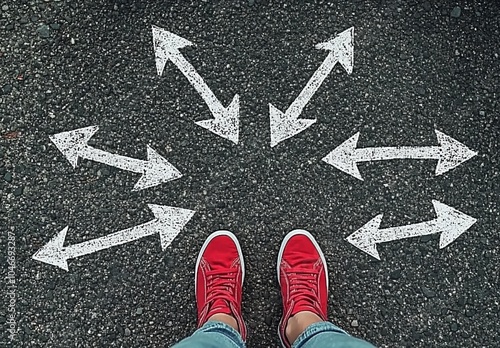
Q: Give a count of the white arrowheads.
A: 12